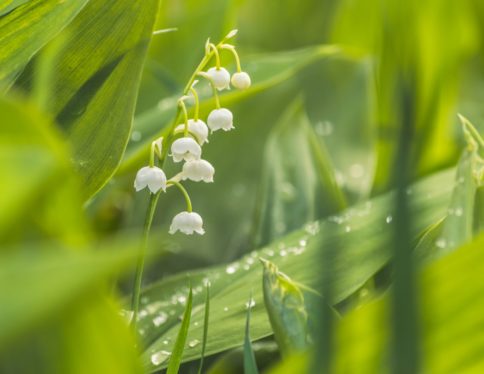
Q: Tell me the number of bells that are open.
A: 7